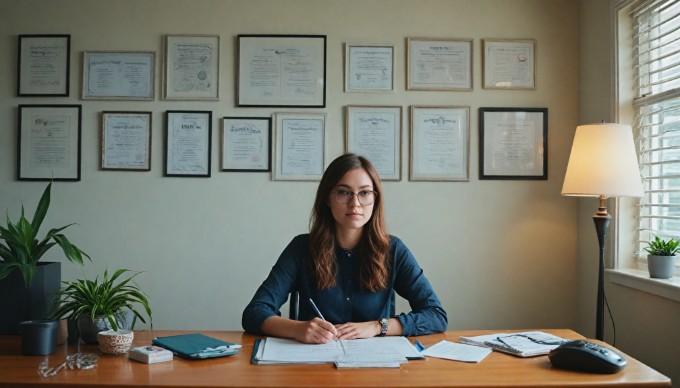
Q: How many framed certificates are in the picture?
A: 15